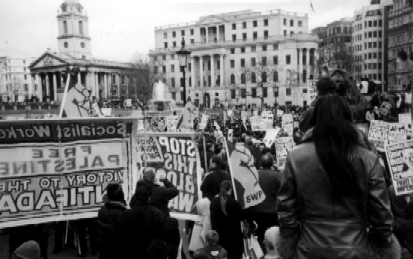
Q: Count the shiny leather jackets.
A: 1